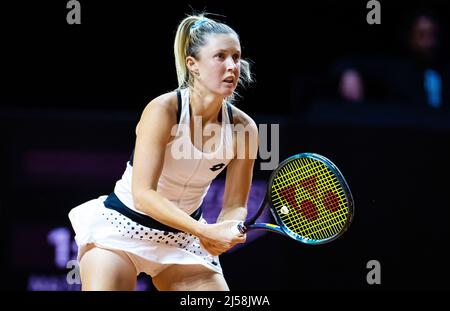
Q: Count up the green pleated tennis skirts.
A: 0